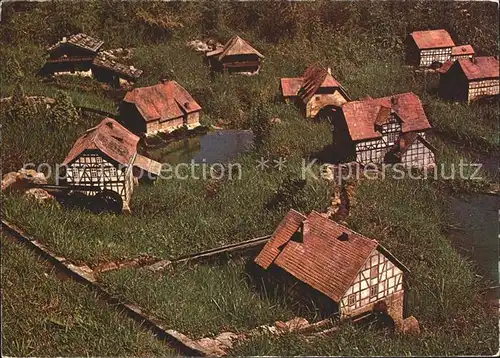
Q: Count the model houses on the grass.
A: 9